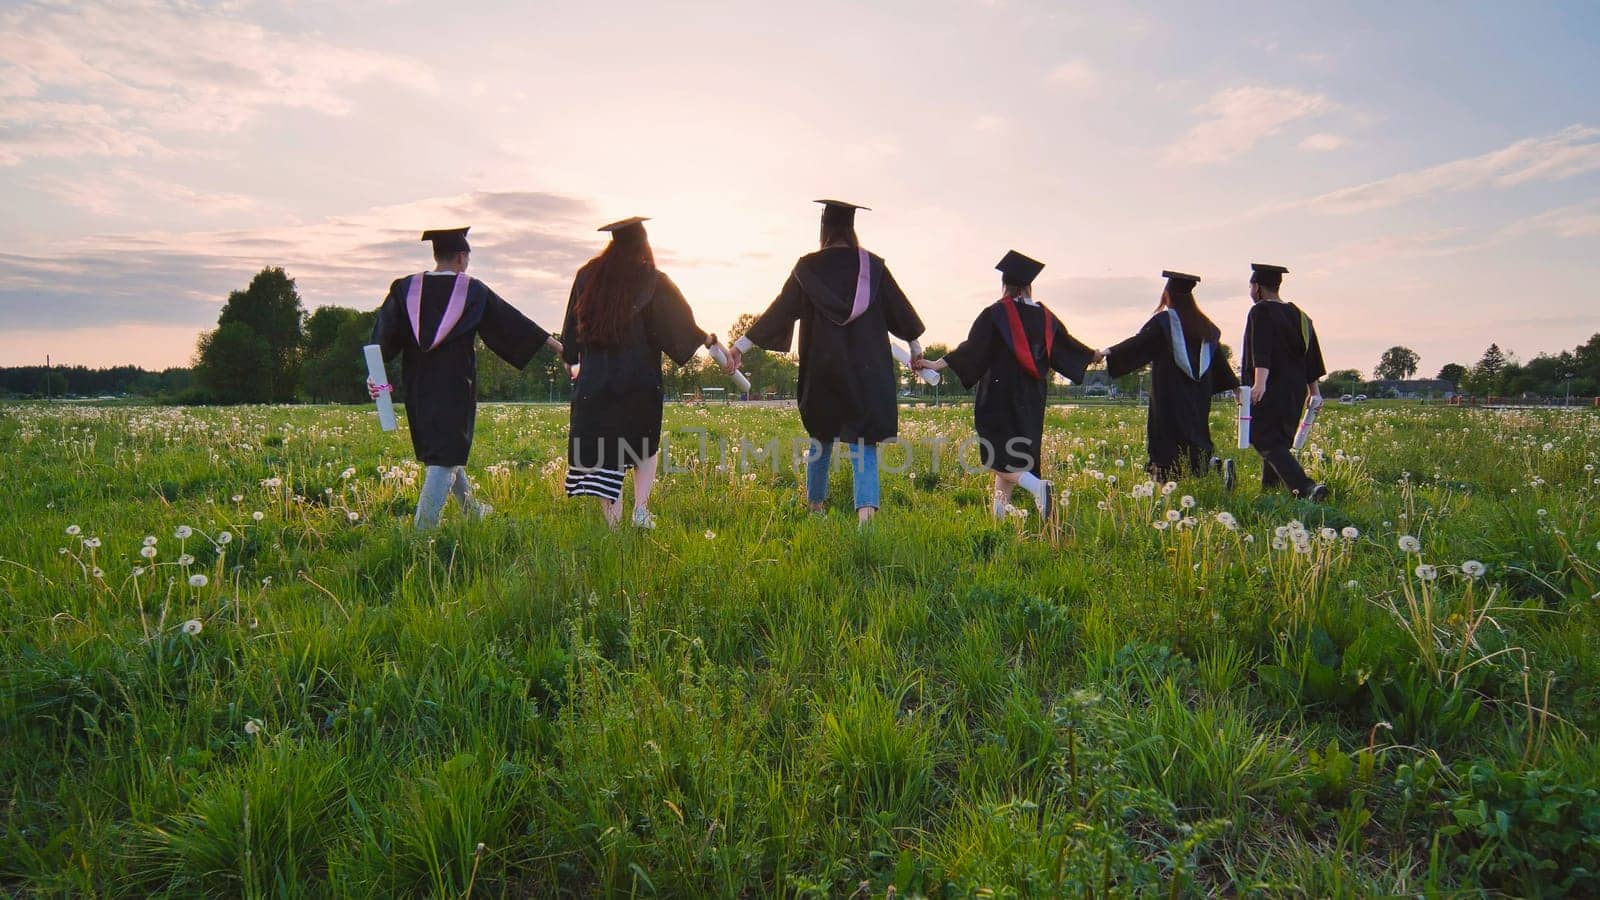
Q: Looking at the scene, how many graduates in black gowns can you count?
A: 6